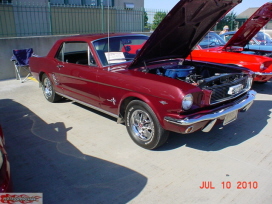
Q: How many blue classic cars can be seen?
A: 1